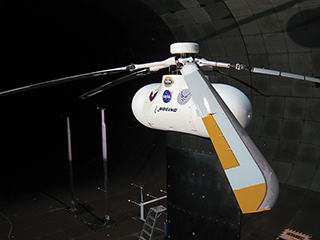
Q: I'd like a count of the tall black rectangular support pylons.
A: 1